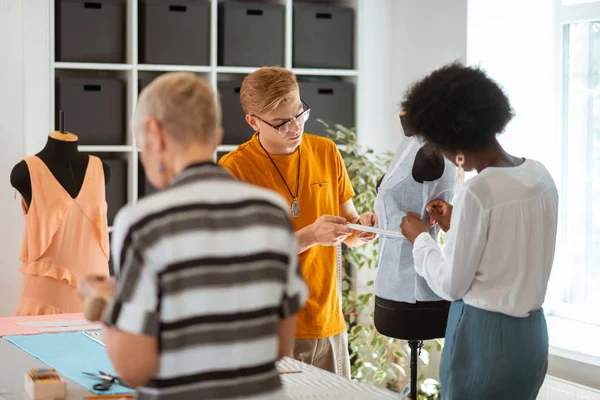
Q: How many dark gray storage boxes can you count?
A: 10